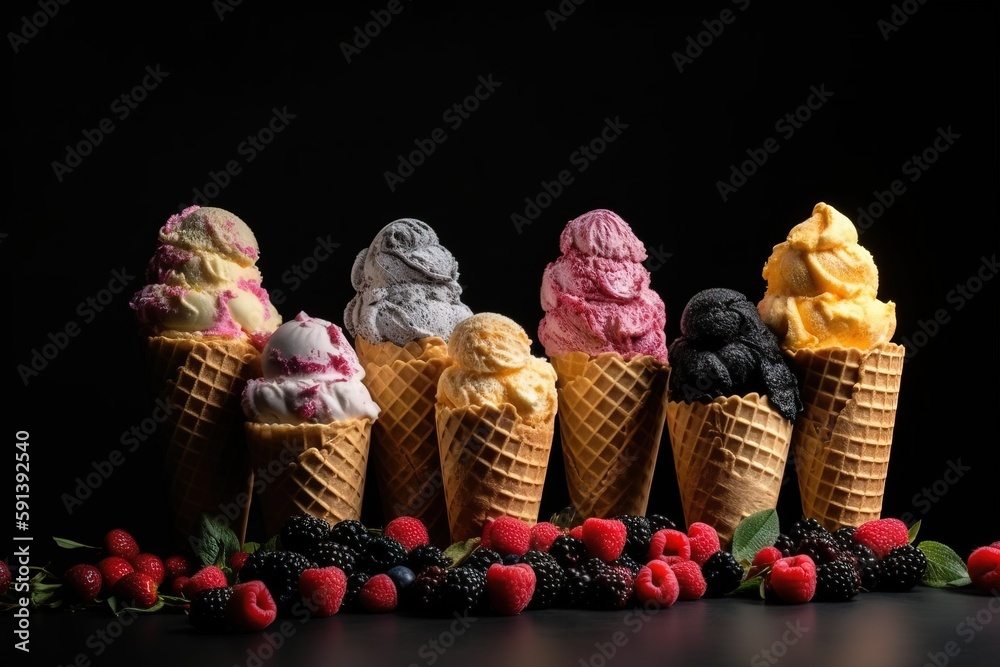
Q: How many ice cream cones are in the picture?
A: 7